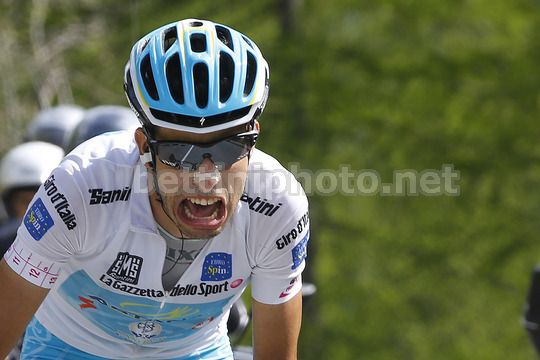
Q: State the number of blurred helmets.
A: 3